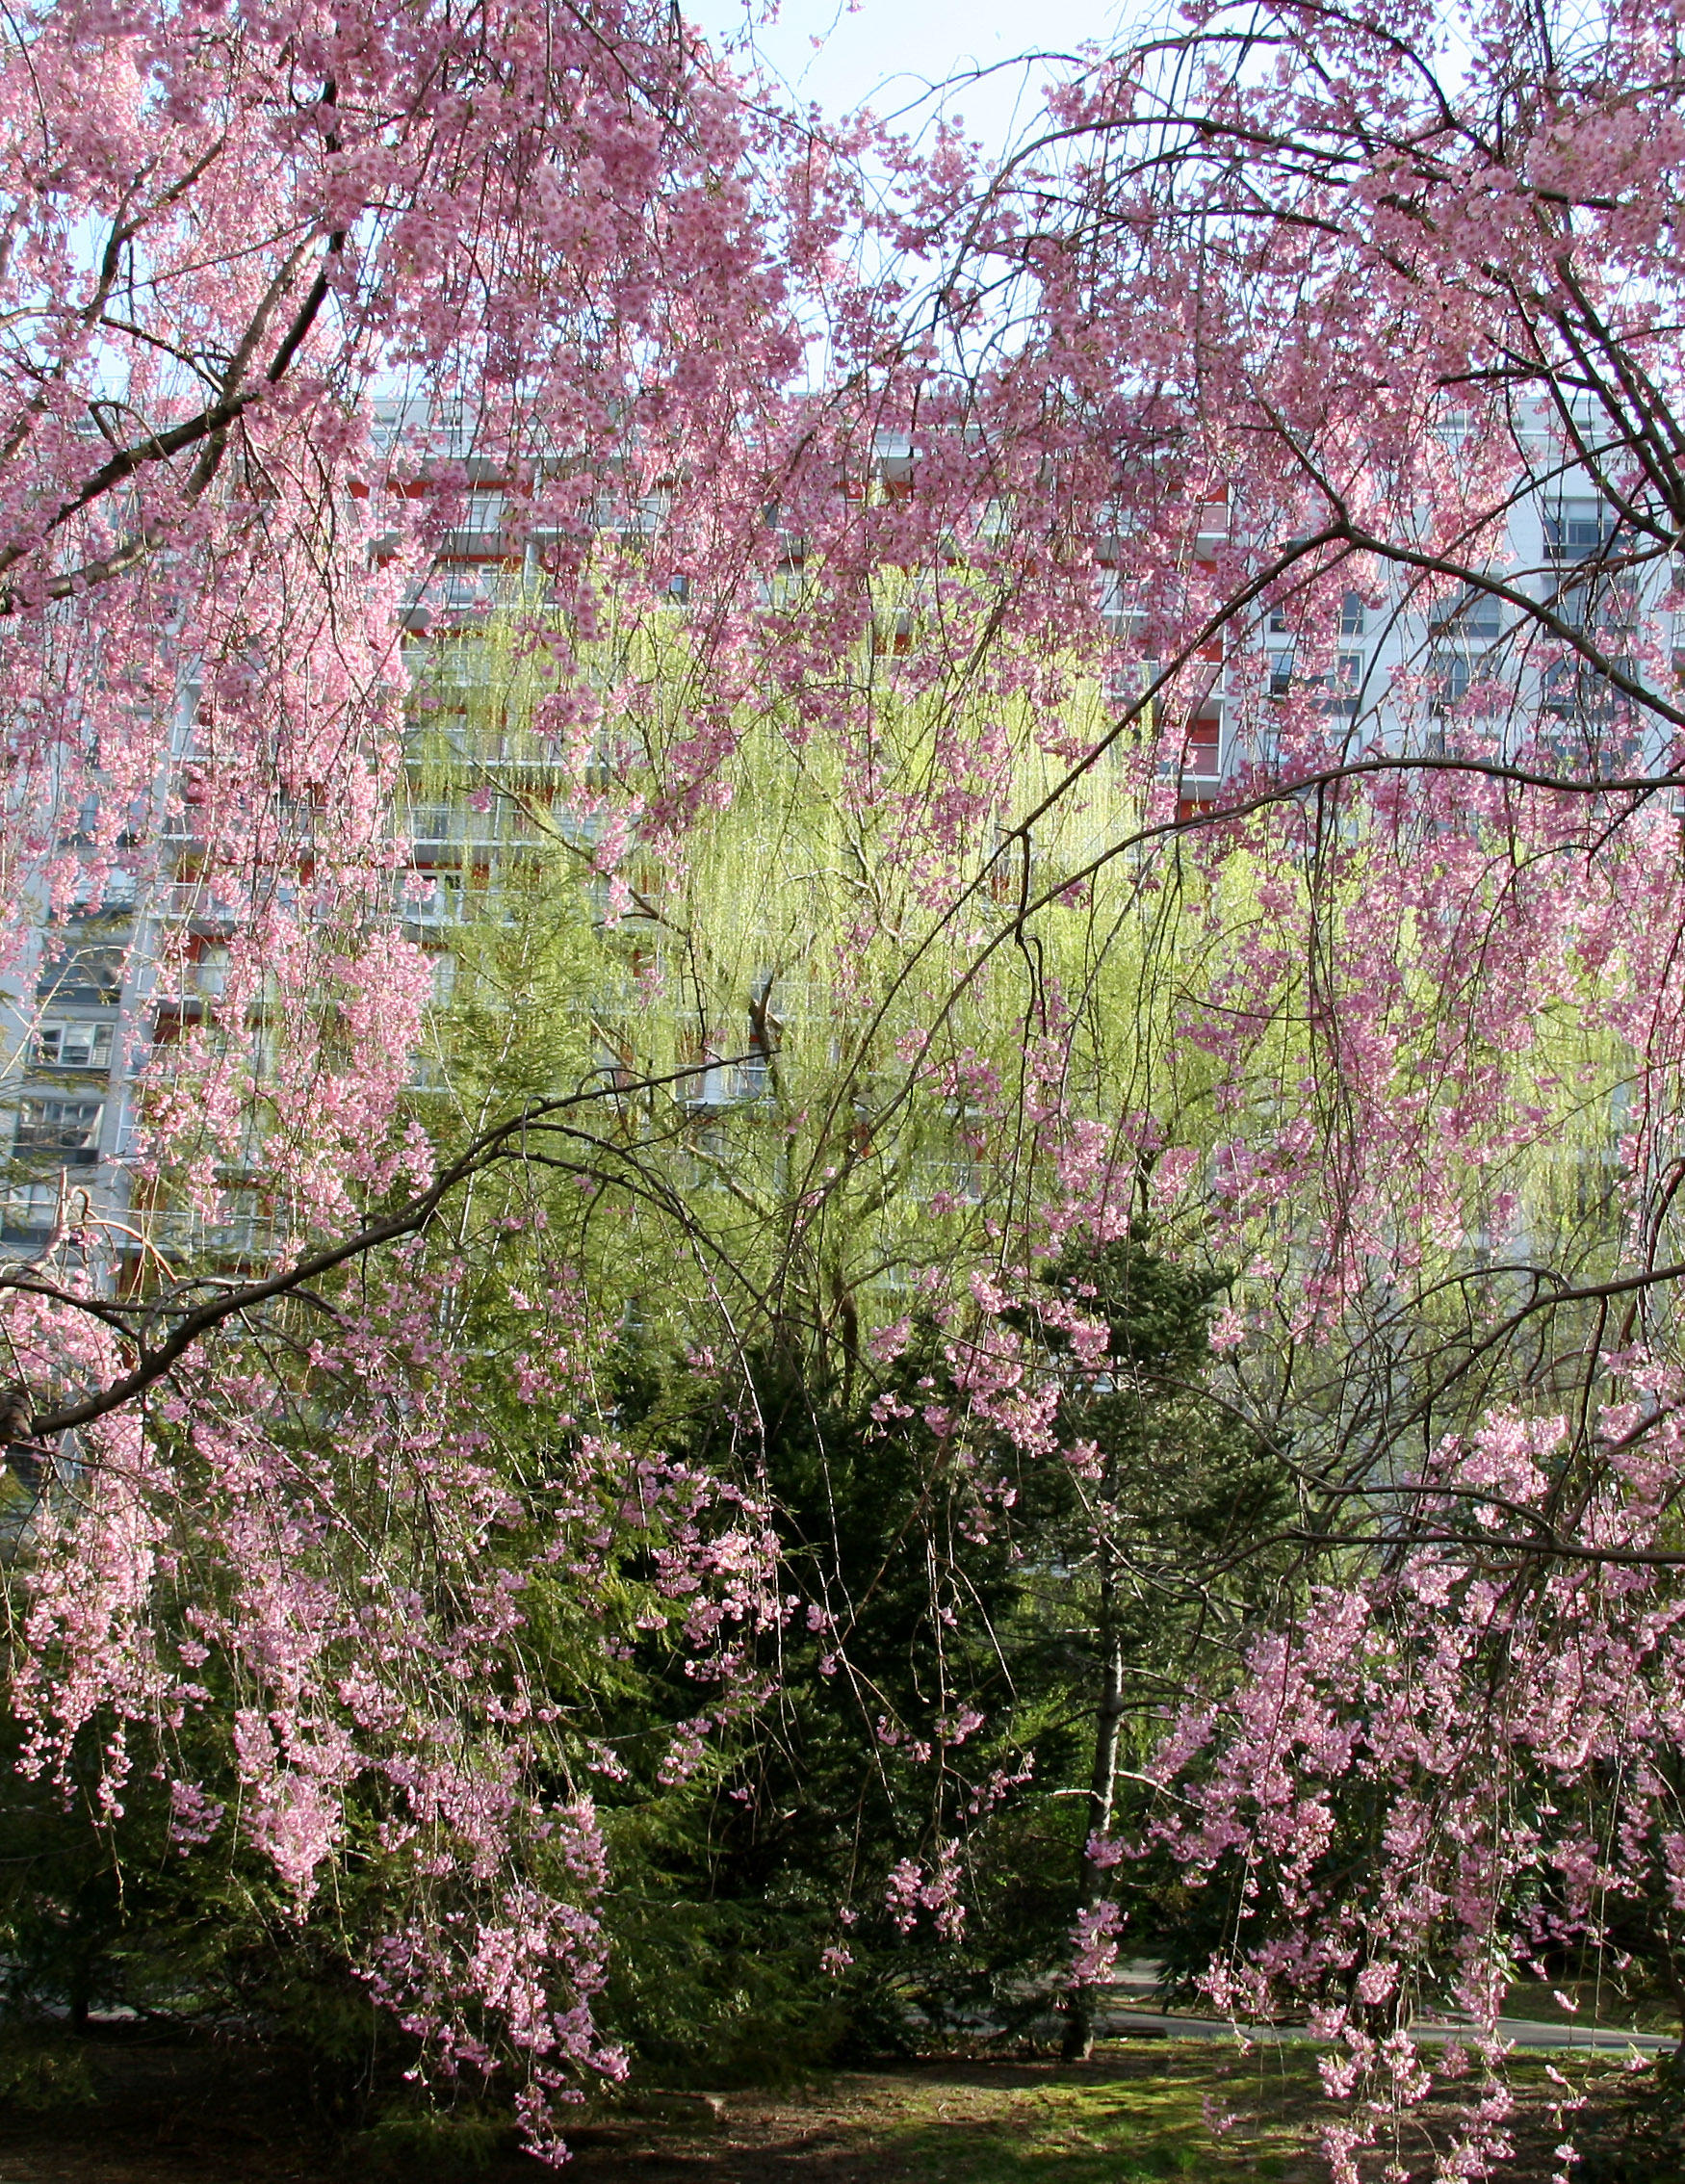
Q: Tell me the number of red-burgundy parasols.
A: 0